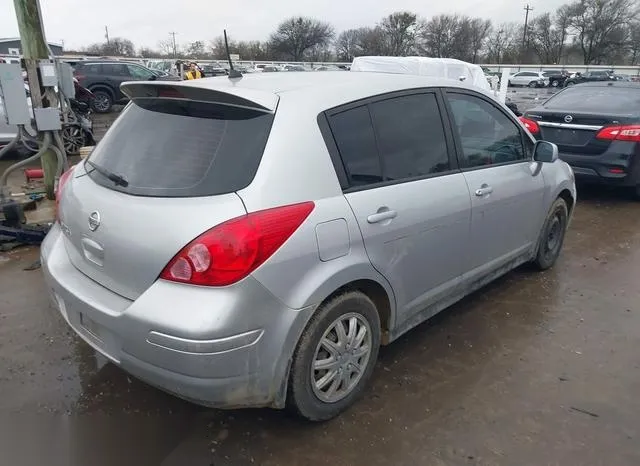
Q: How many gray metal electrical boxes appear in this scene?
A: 4